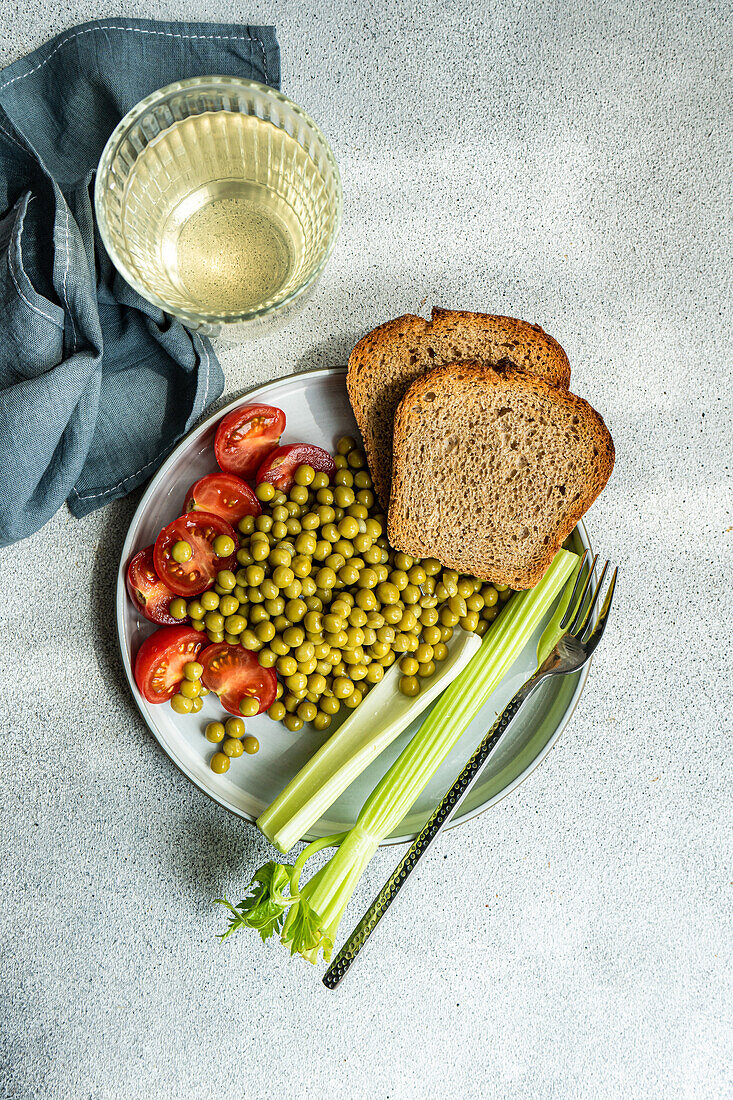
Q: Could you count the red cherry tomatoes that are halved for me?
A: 7